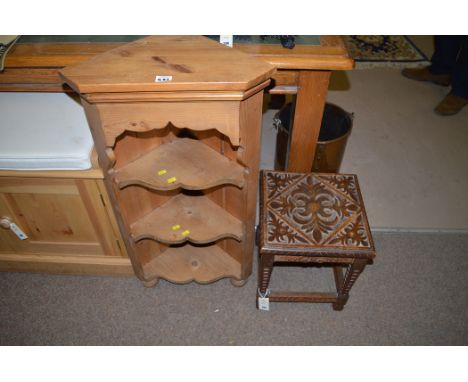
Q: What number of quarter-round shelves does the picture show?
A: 3